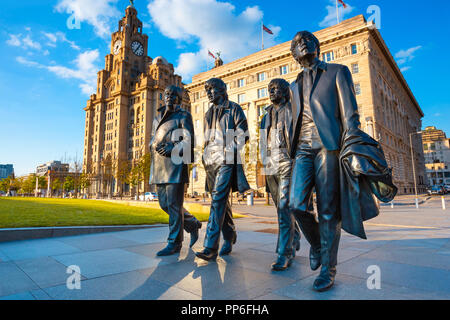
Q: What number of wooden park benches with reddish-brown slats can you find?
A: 0